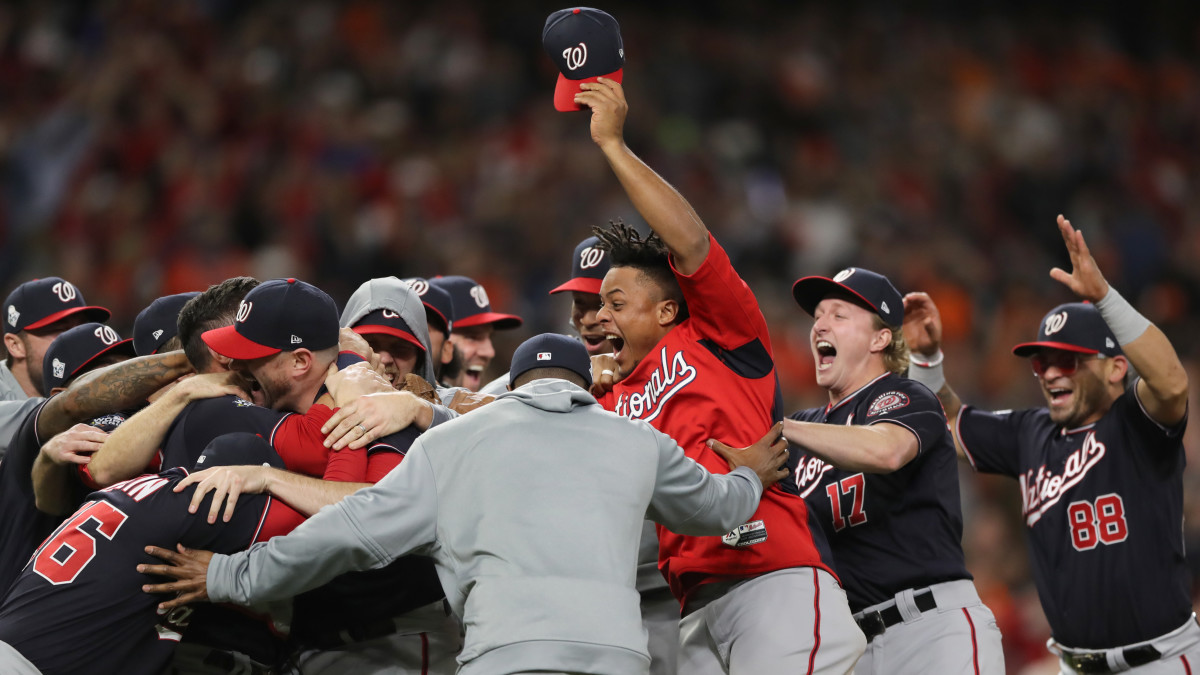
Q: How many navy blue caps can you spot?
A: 13